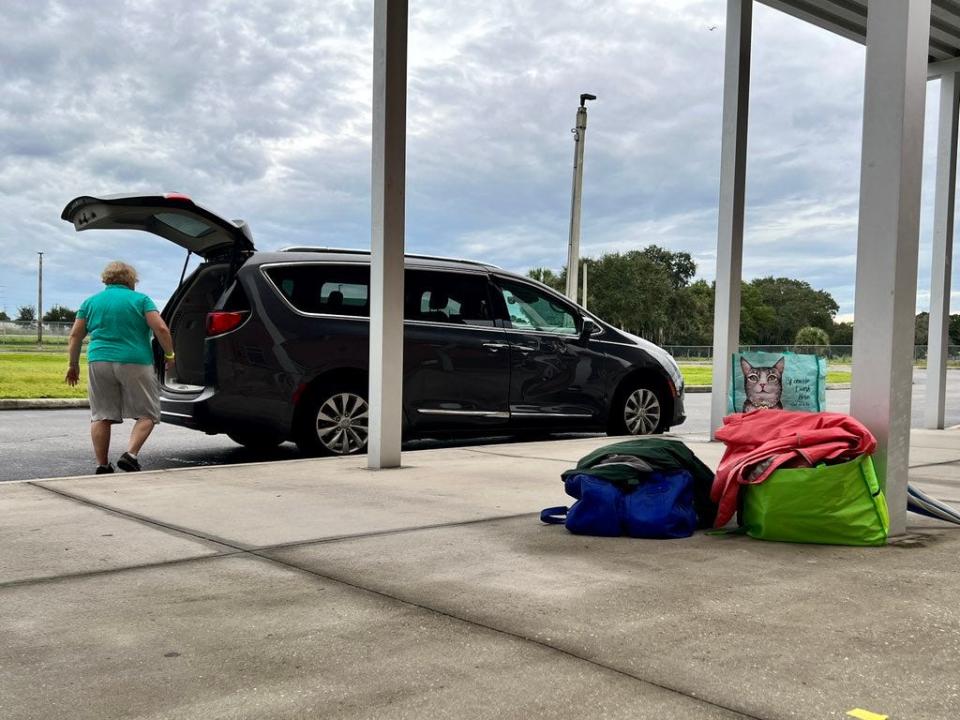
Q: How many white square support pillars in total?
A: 4